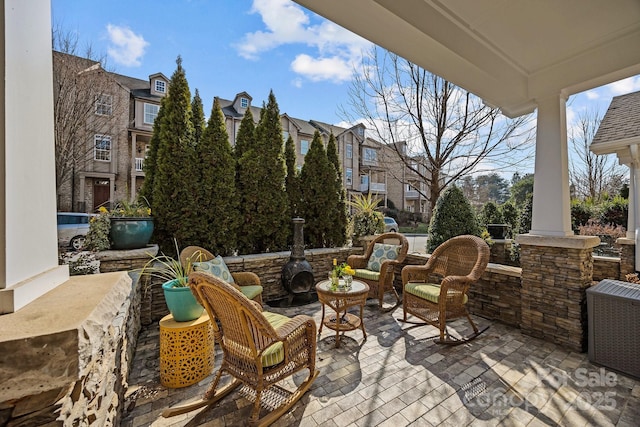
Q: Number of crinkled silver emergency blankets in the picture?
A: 0